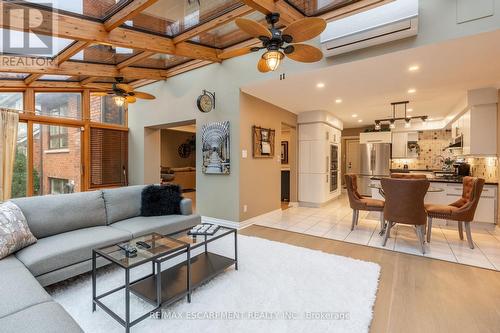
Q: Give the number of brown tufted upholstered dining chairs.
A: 4